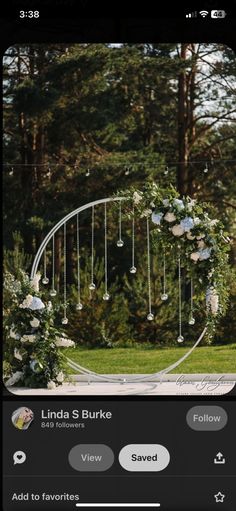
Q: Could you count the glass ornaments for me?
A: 12